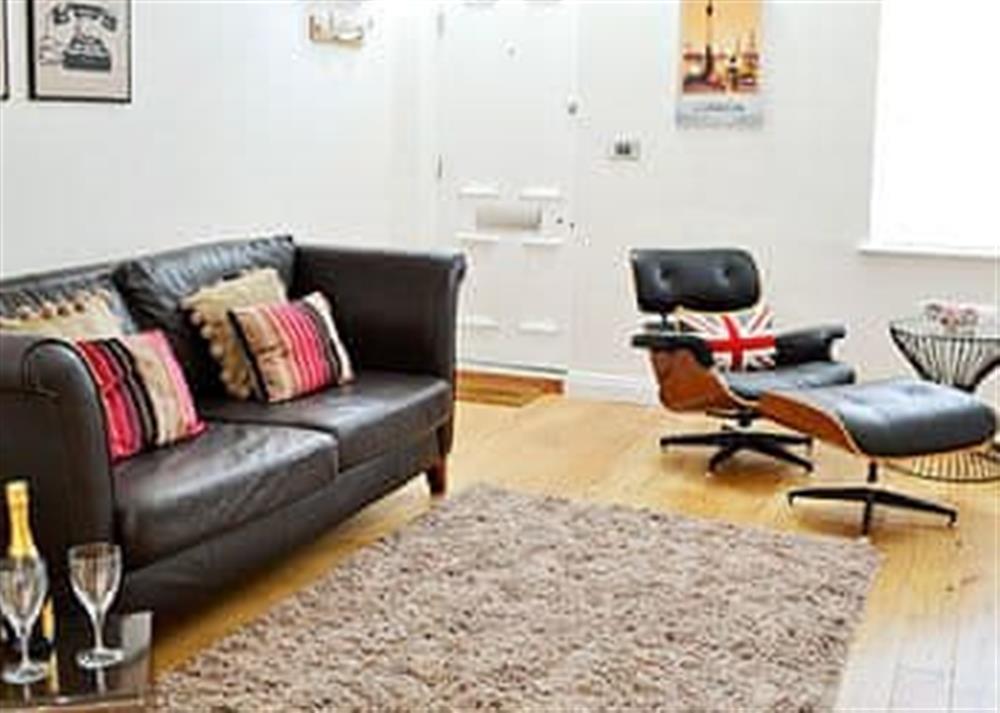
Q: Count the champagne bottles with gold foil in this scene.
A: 1